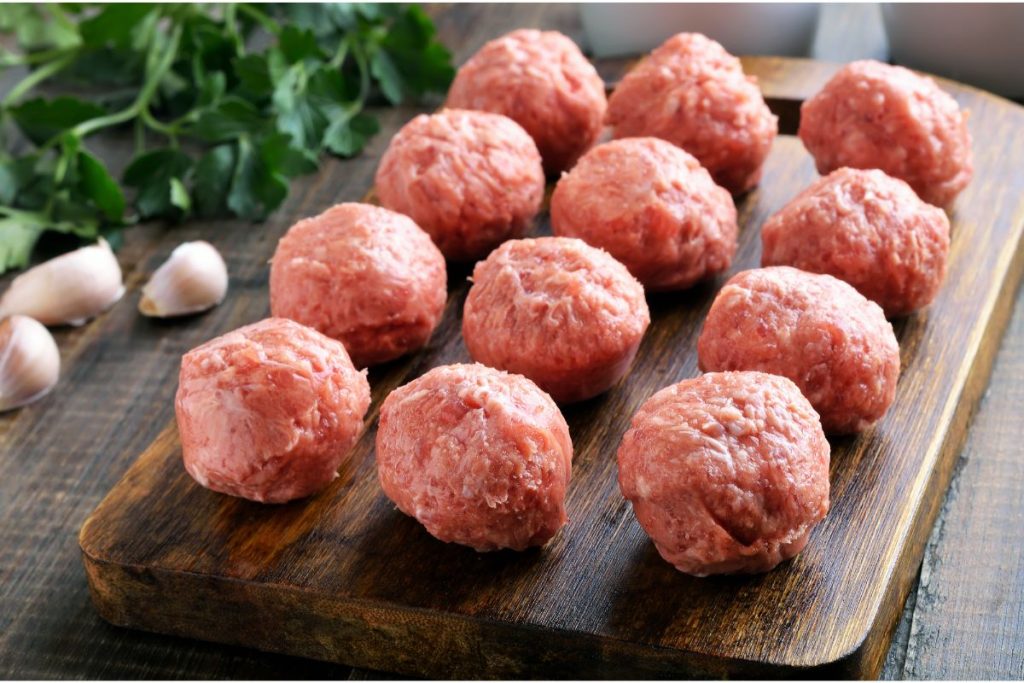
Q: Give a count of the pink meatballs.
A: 12